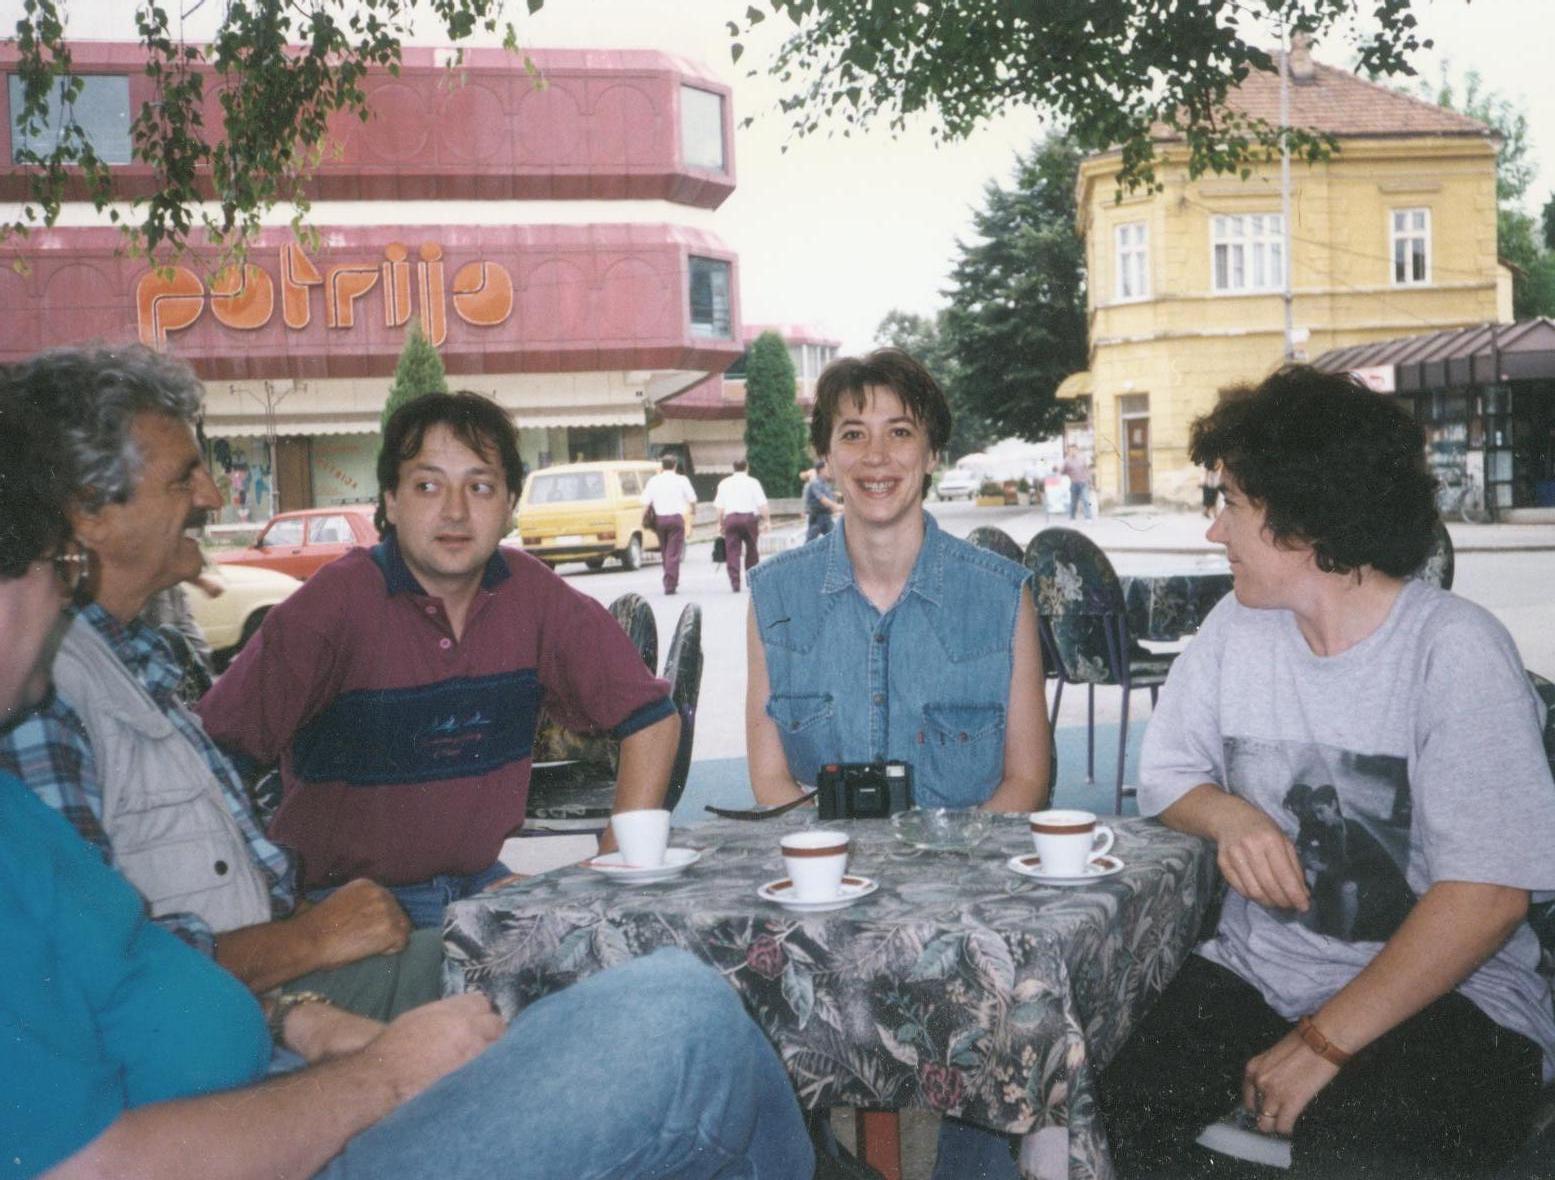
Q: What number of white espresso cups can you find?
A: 3